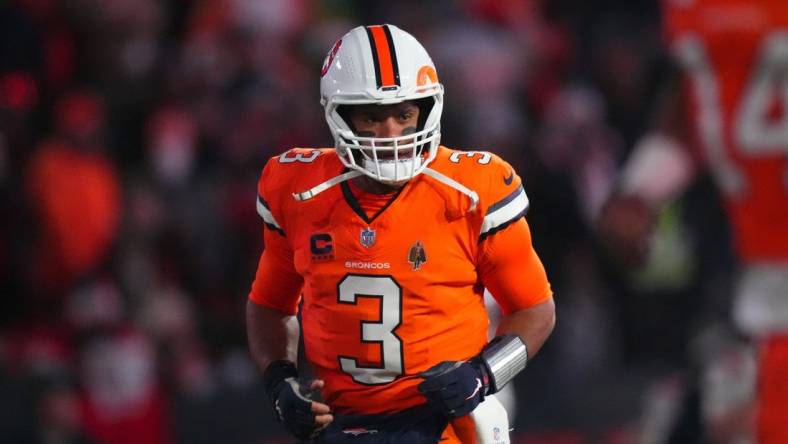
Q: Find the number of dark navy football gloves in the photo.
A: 2